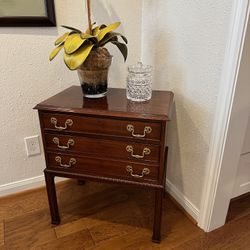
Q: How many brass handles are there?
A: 6